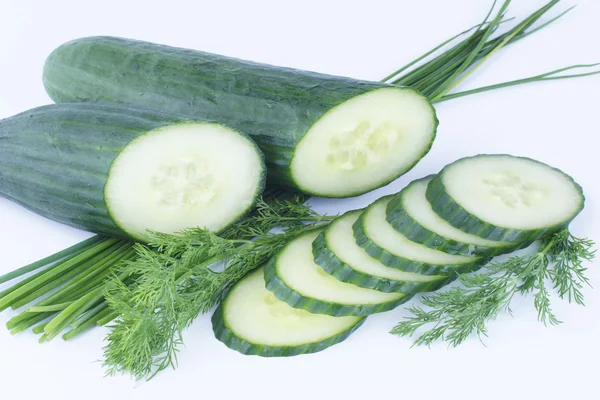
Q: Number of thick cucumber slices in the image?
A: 6